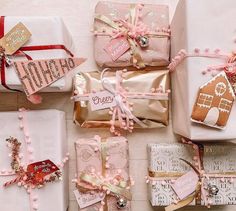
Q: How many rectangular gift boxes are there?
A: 7